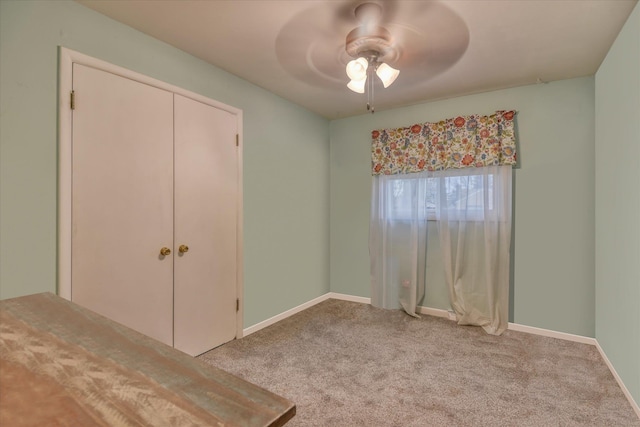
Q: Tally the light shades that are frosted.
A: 3